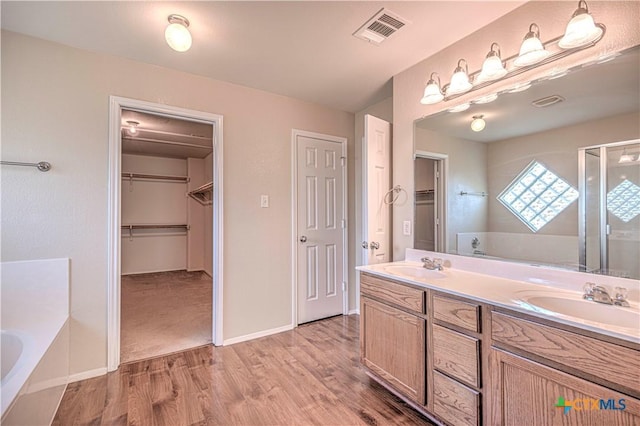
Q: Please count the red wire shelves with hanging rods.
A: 0